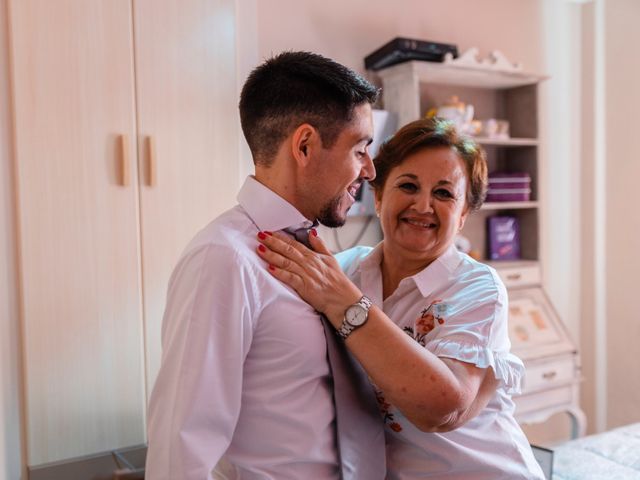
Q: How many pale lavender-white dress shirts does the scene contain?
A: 1